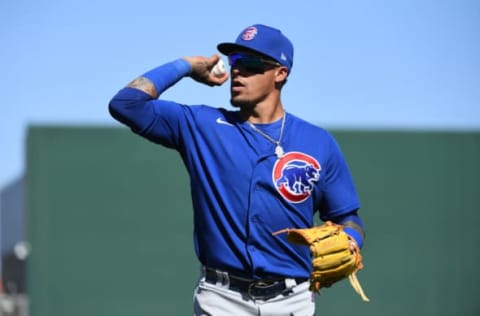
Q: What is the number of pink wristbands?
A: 0